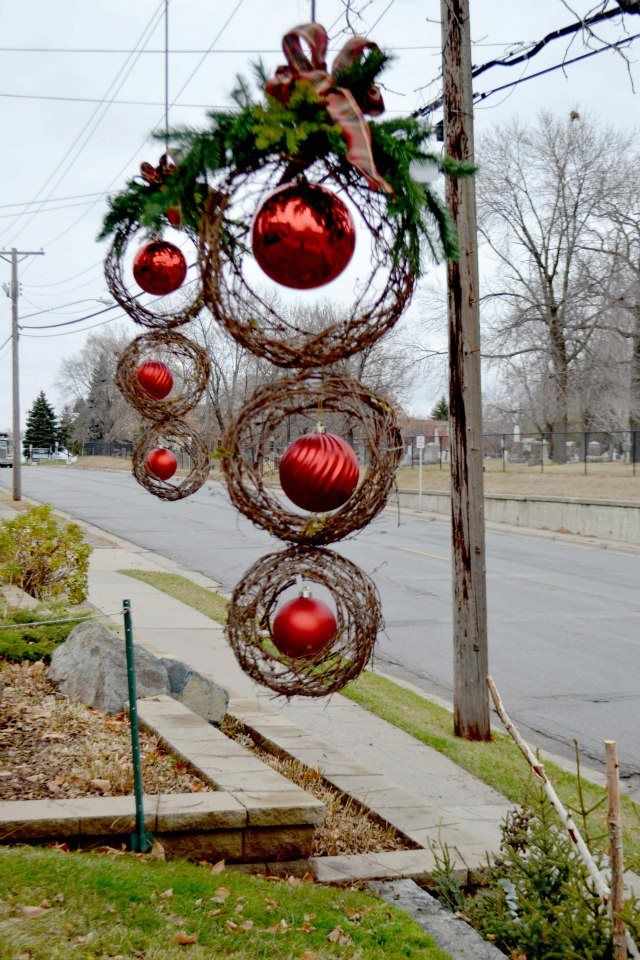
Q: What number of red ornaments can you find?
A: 6